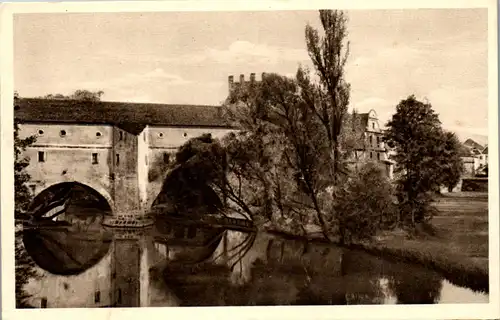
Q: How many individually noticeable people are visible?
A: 0